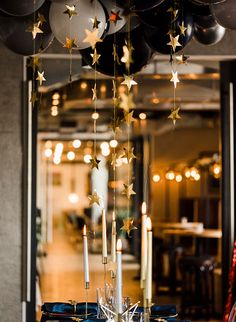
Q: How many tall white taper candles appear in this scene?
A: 6